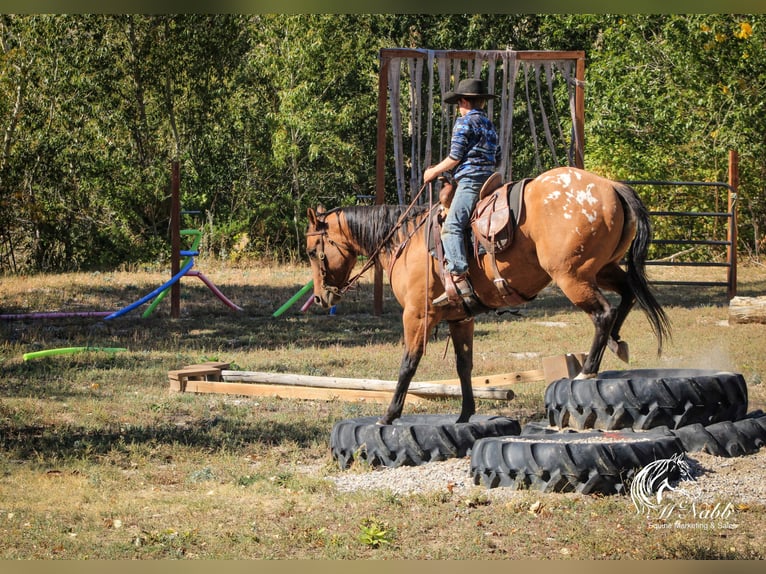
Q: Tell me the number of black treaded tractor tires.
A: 4